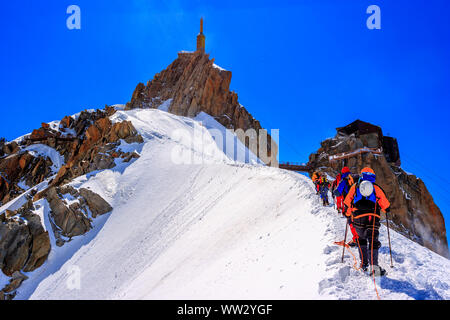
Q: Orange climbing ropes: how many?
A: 2